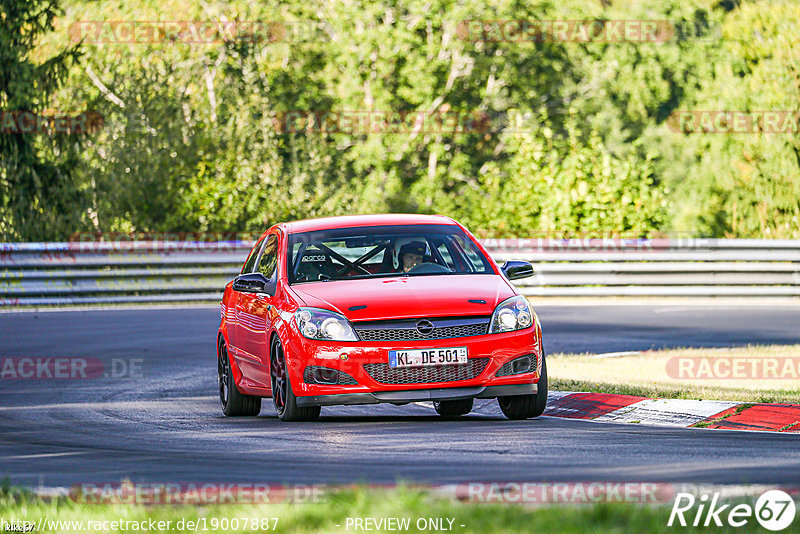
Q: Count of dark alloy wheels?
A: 2